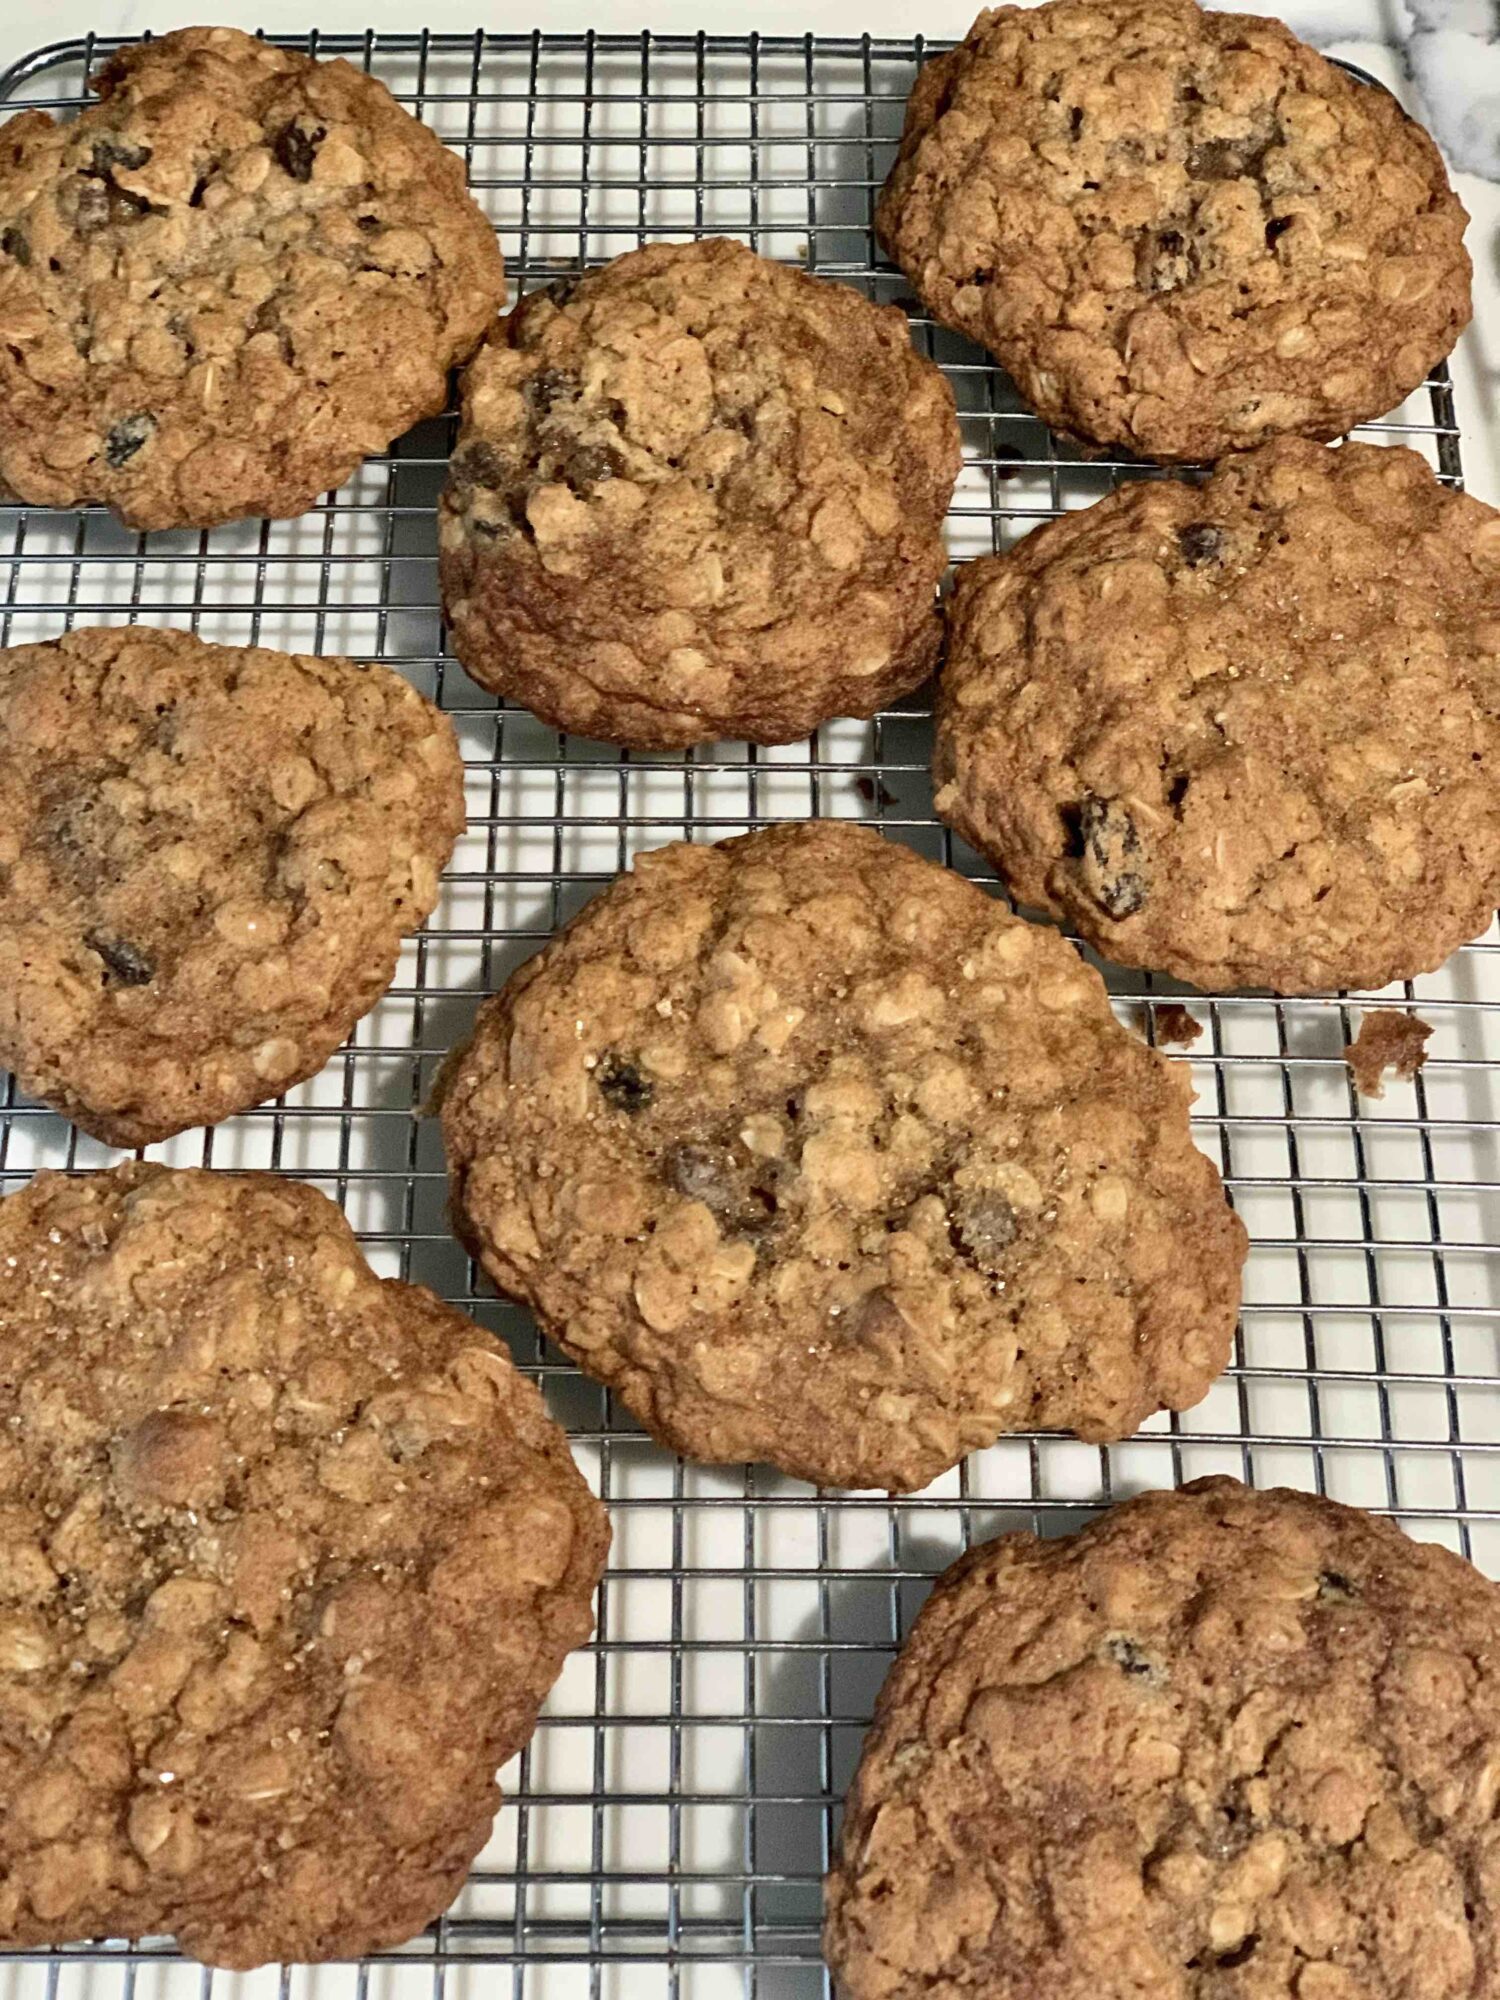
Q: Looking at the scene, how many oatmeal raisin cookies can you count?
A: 8